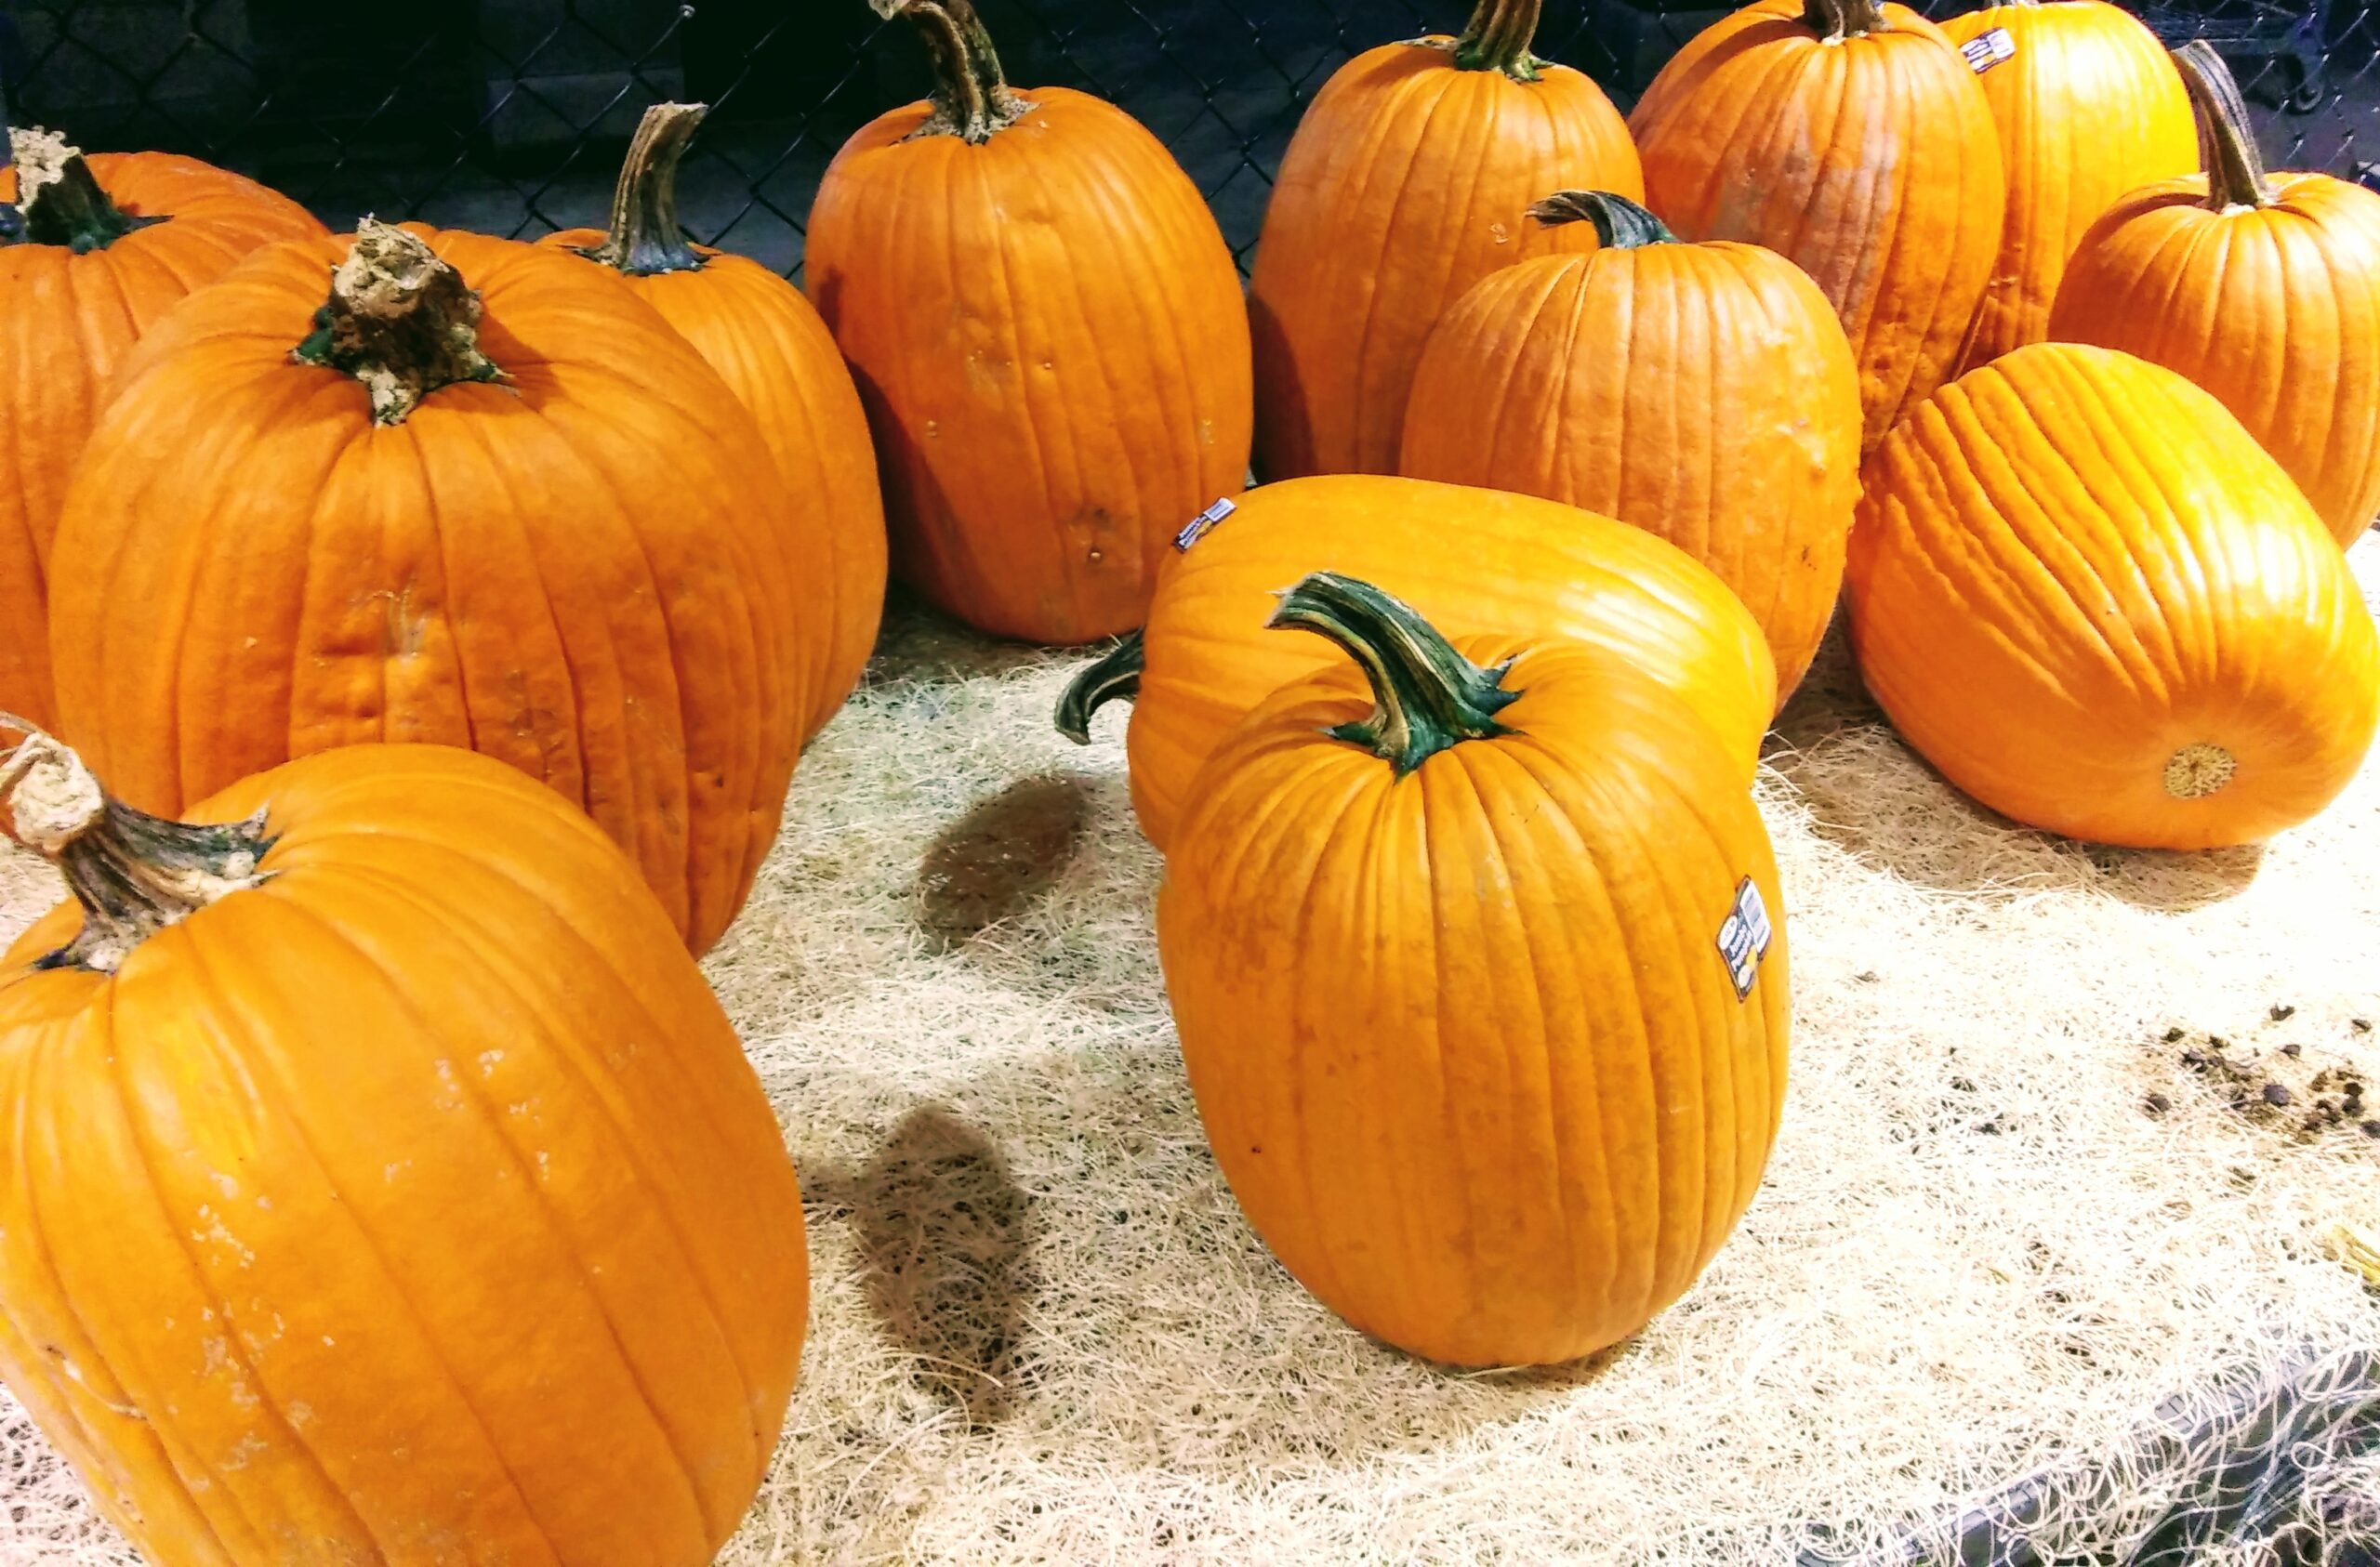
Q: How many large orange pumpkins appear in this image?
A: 13